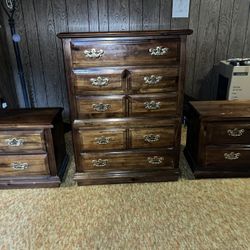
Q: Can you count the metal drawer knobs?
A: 14